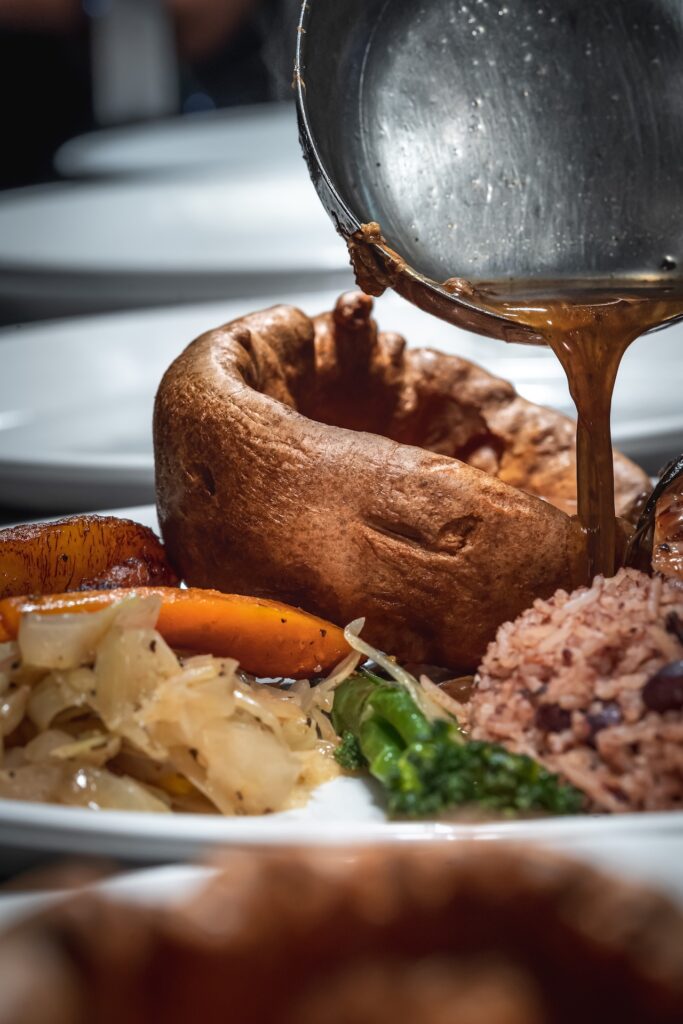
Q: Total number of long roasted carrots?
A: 1